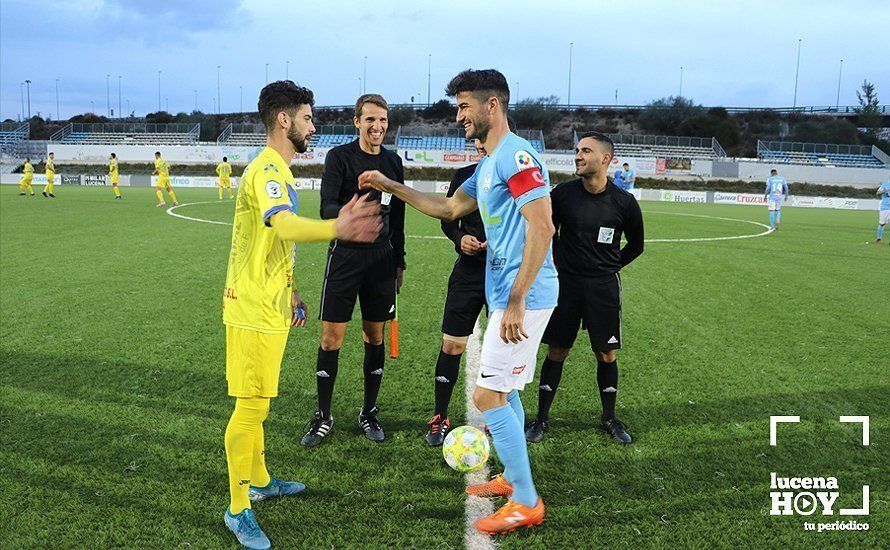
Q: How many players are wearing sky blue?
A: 4